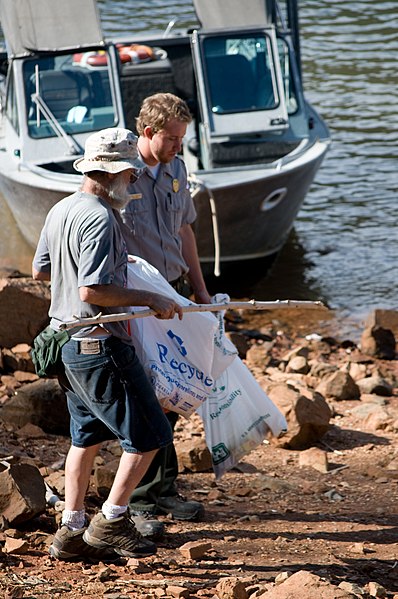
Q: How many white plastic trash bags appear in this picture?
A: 2